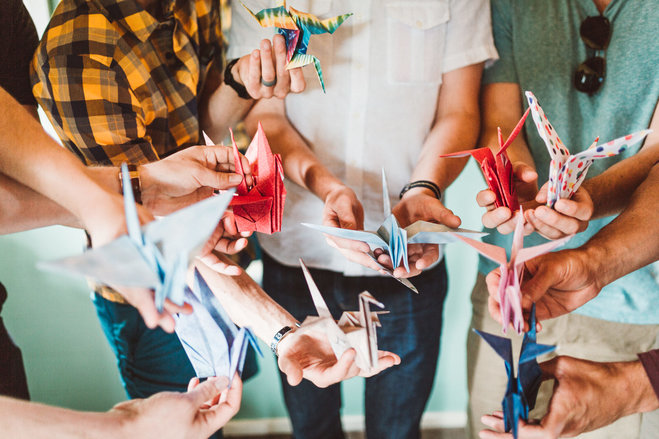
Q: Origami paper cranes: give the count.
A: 10